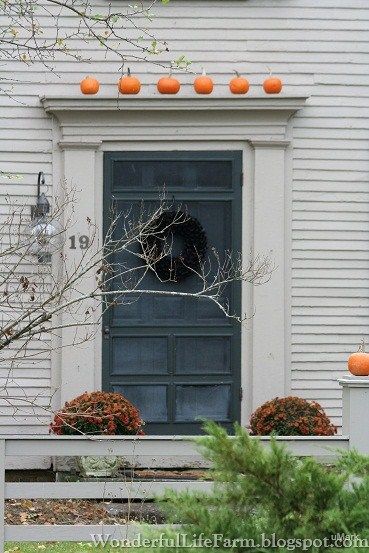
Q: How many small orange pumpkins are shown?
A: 7